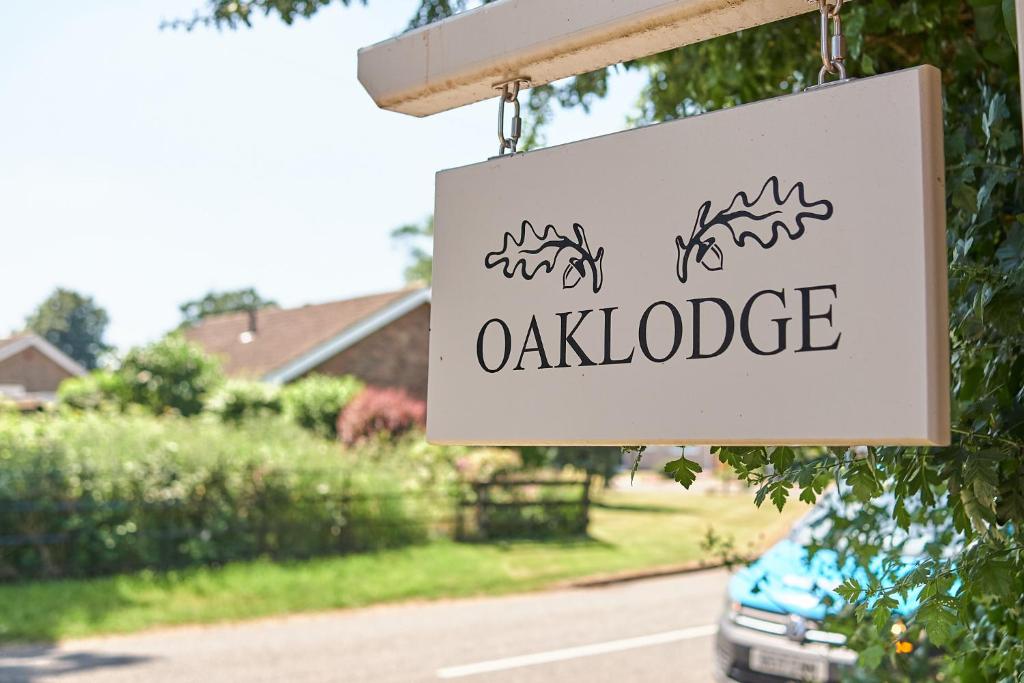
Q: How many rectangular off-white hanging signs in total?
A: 1